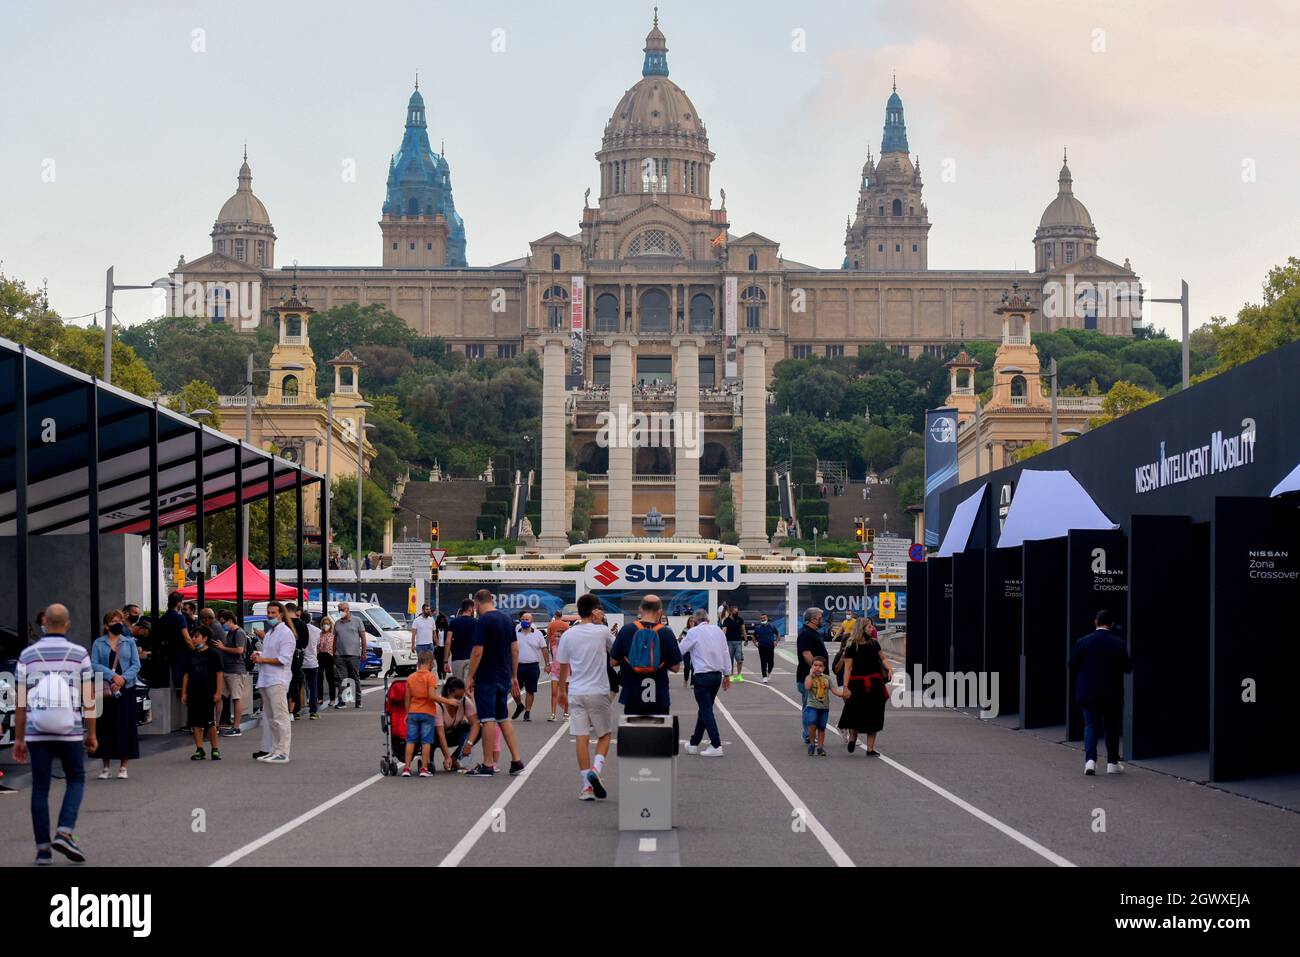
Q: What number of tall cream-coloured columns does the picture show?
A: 4